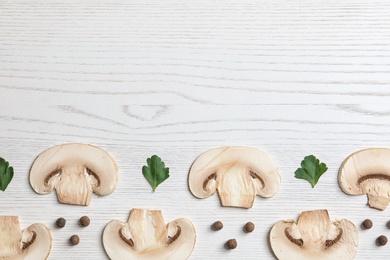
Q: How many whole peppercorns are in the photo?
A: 8